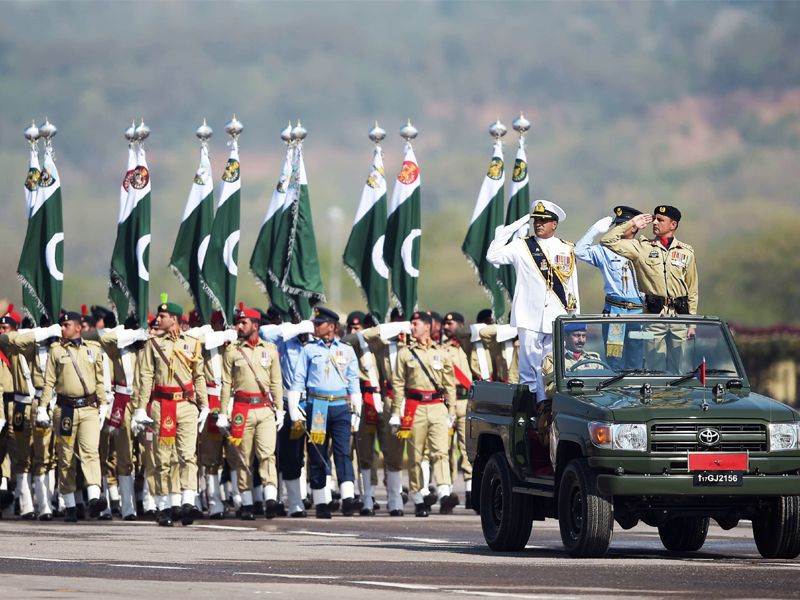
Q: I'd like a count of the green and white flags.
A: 12